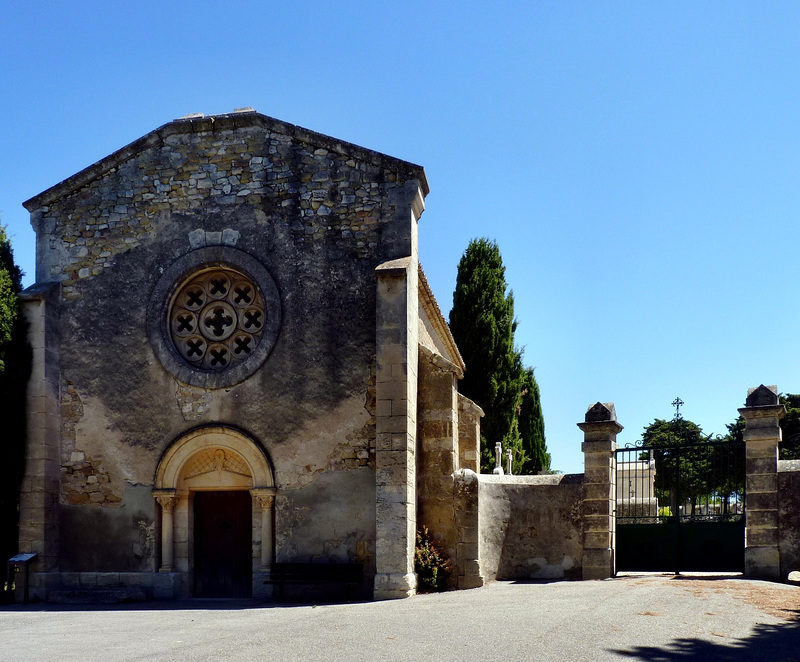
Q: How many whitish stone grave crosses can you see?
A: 2